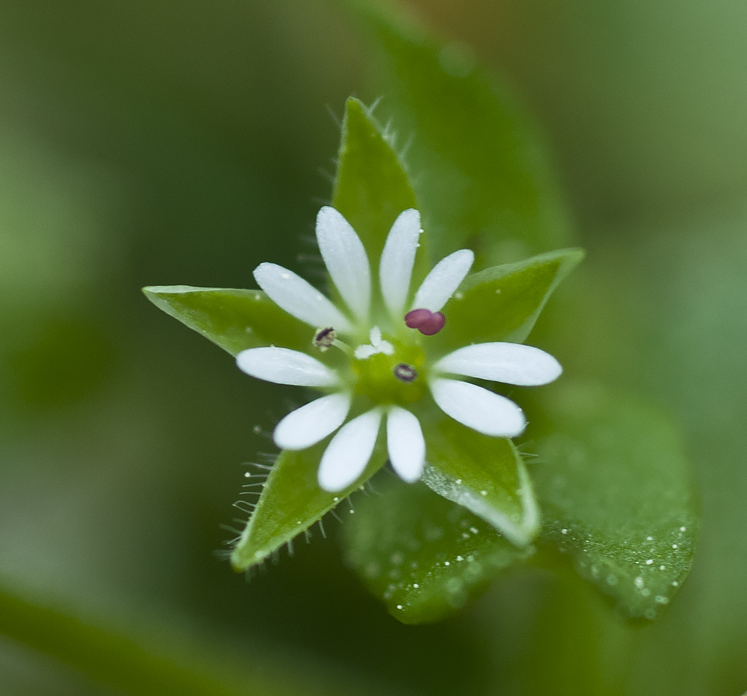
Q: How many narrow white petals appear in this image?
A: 10